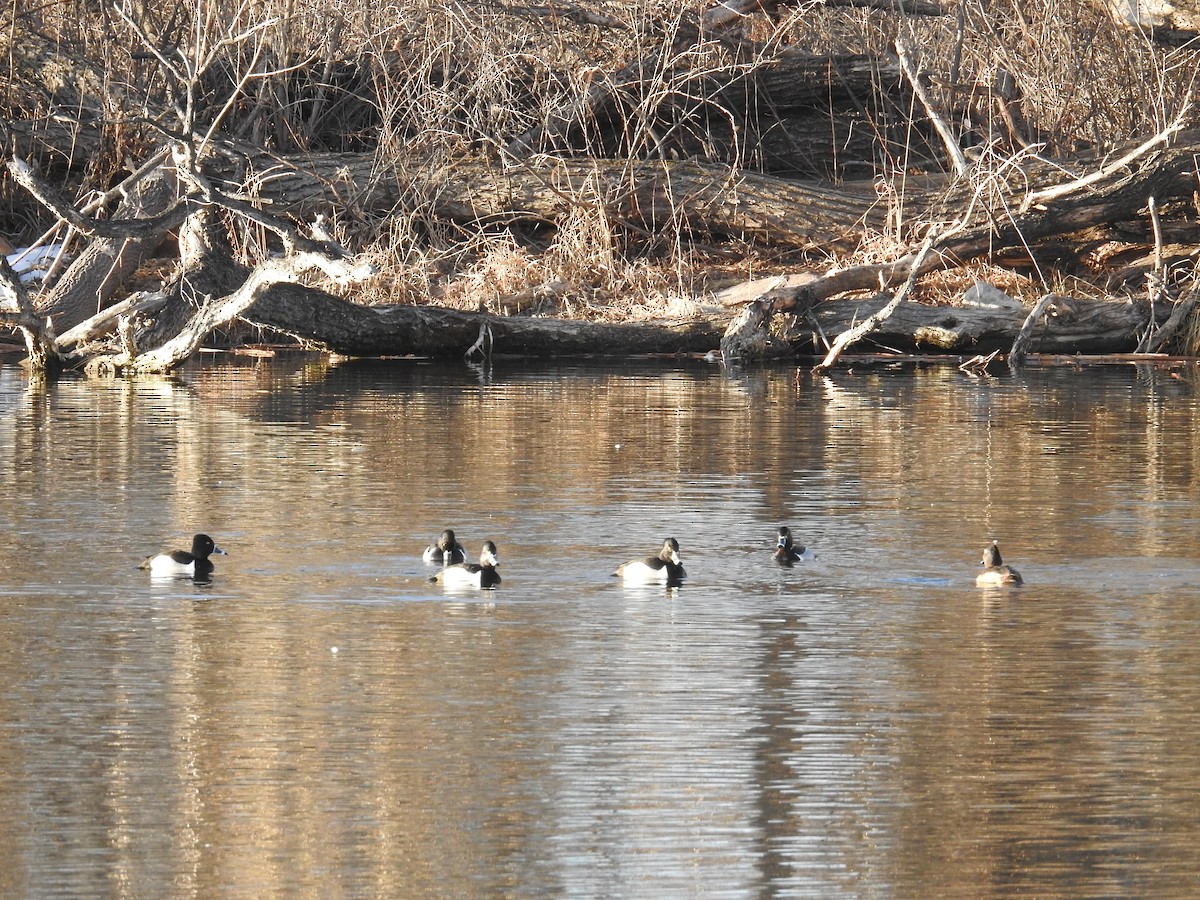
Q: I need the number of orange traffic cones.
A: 0